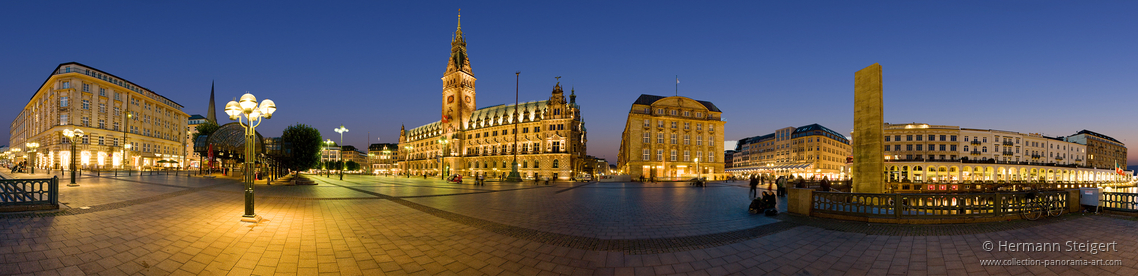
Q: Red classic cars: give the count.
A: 0